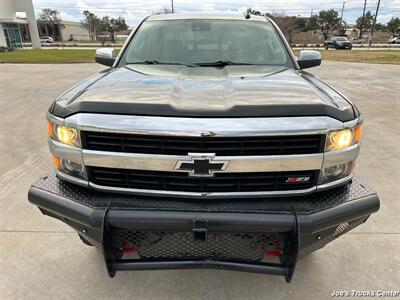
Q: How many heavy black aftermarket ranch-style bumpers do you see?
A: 1